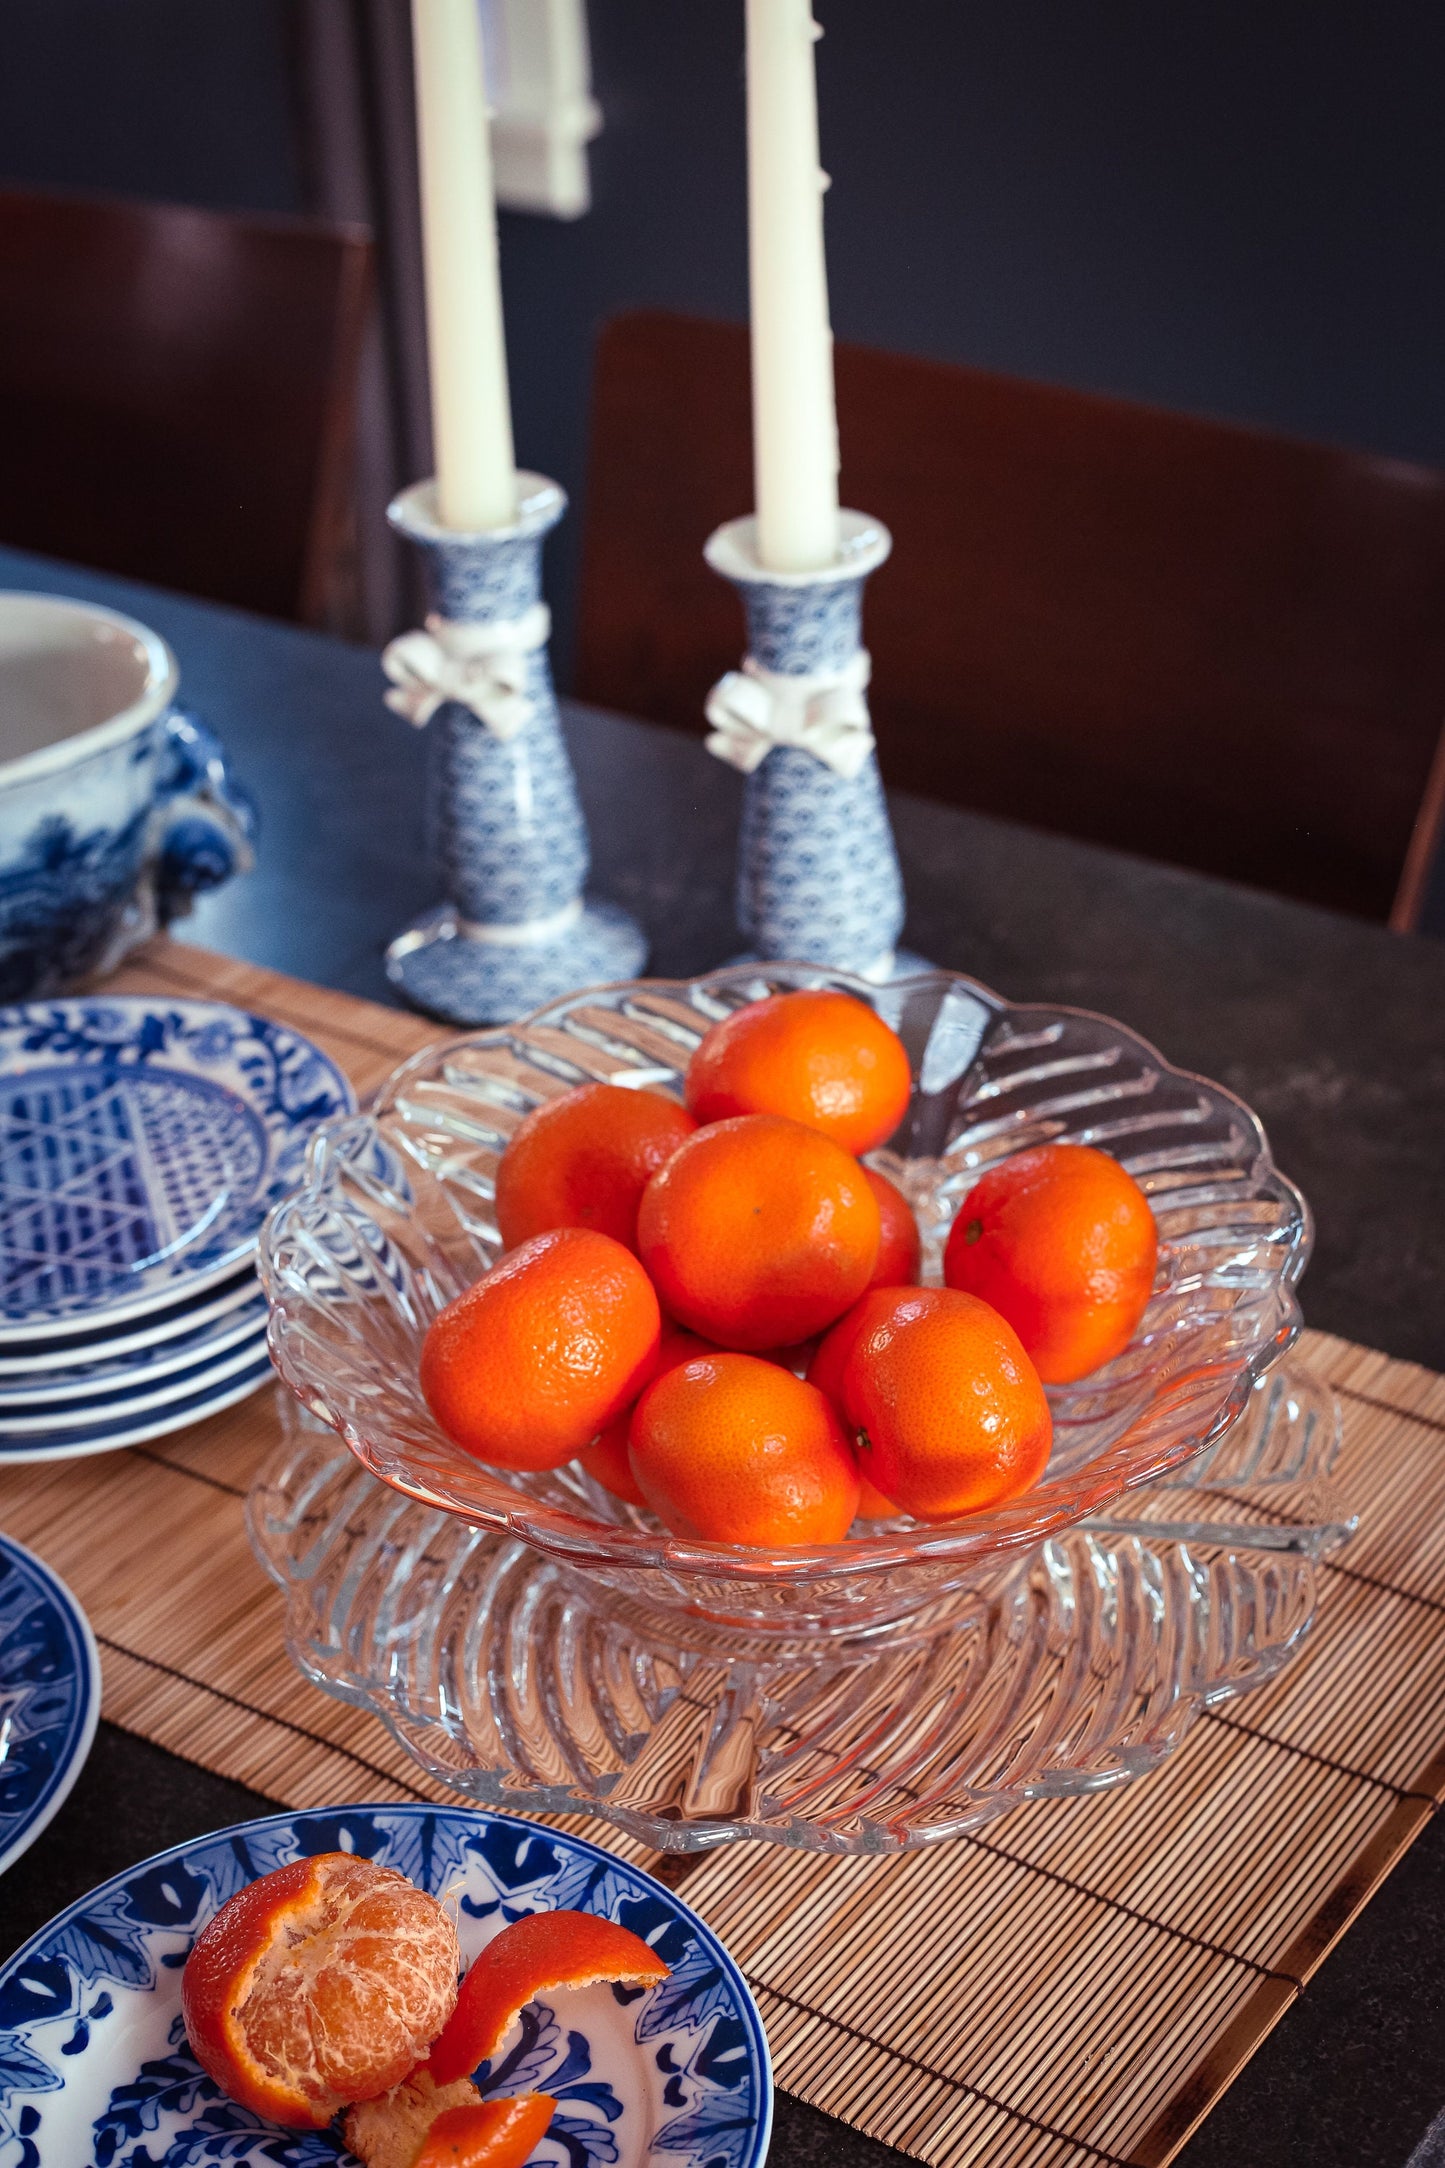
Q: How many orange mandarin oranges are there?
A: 11